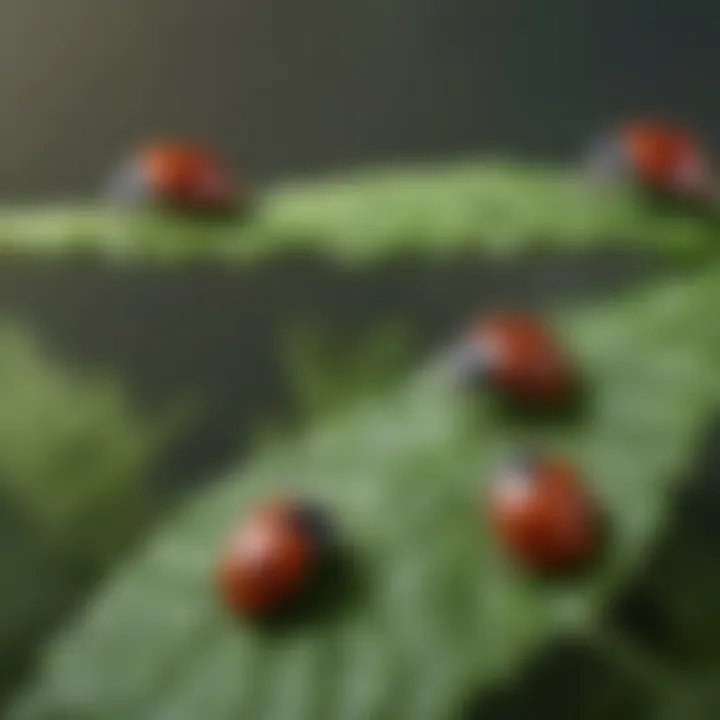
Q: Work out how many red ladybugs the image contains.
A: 5